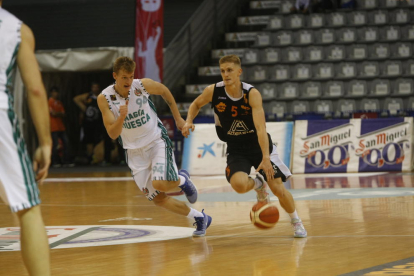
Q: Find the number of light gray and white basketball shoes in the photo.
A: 2